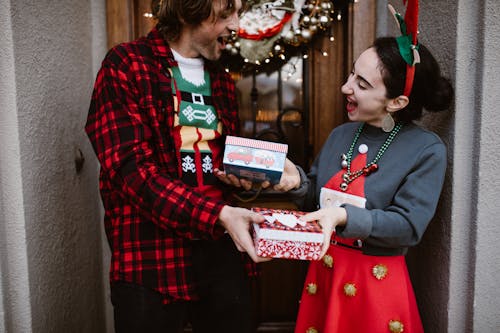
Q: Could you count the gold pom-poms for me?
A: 6